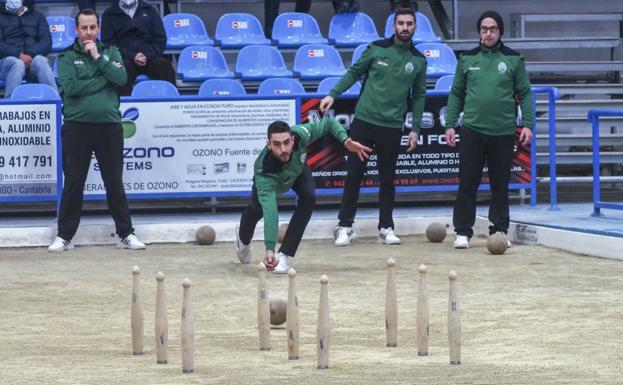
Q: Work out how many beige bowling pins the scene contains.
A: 9